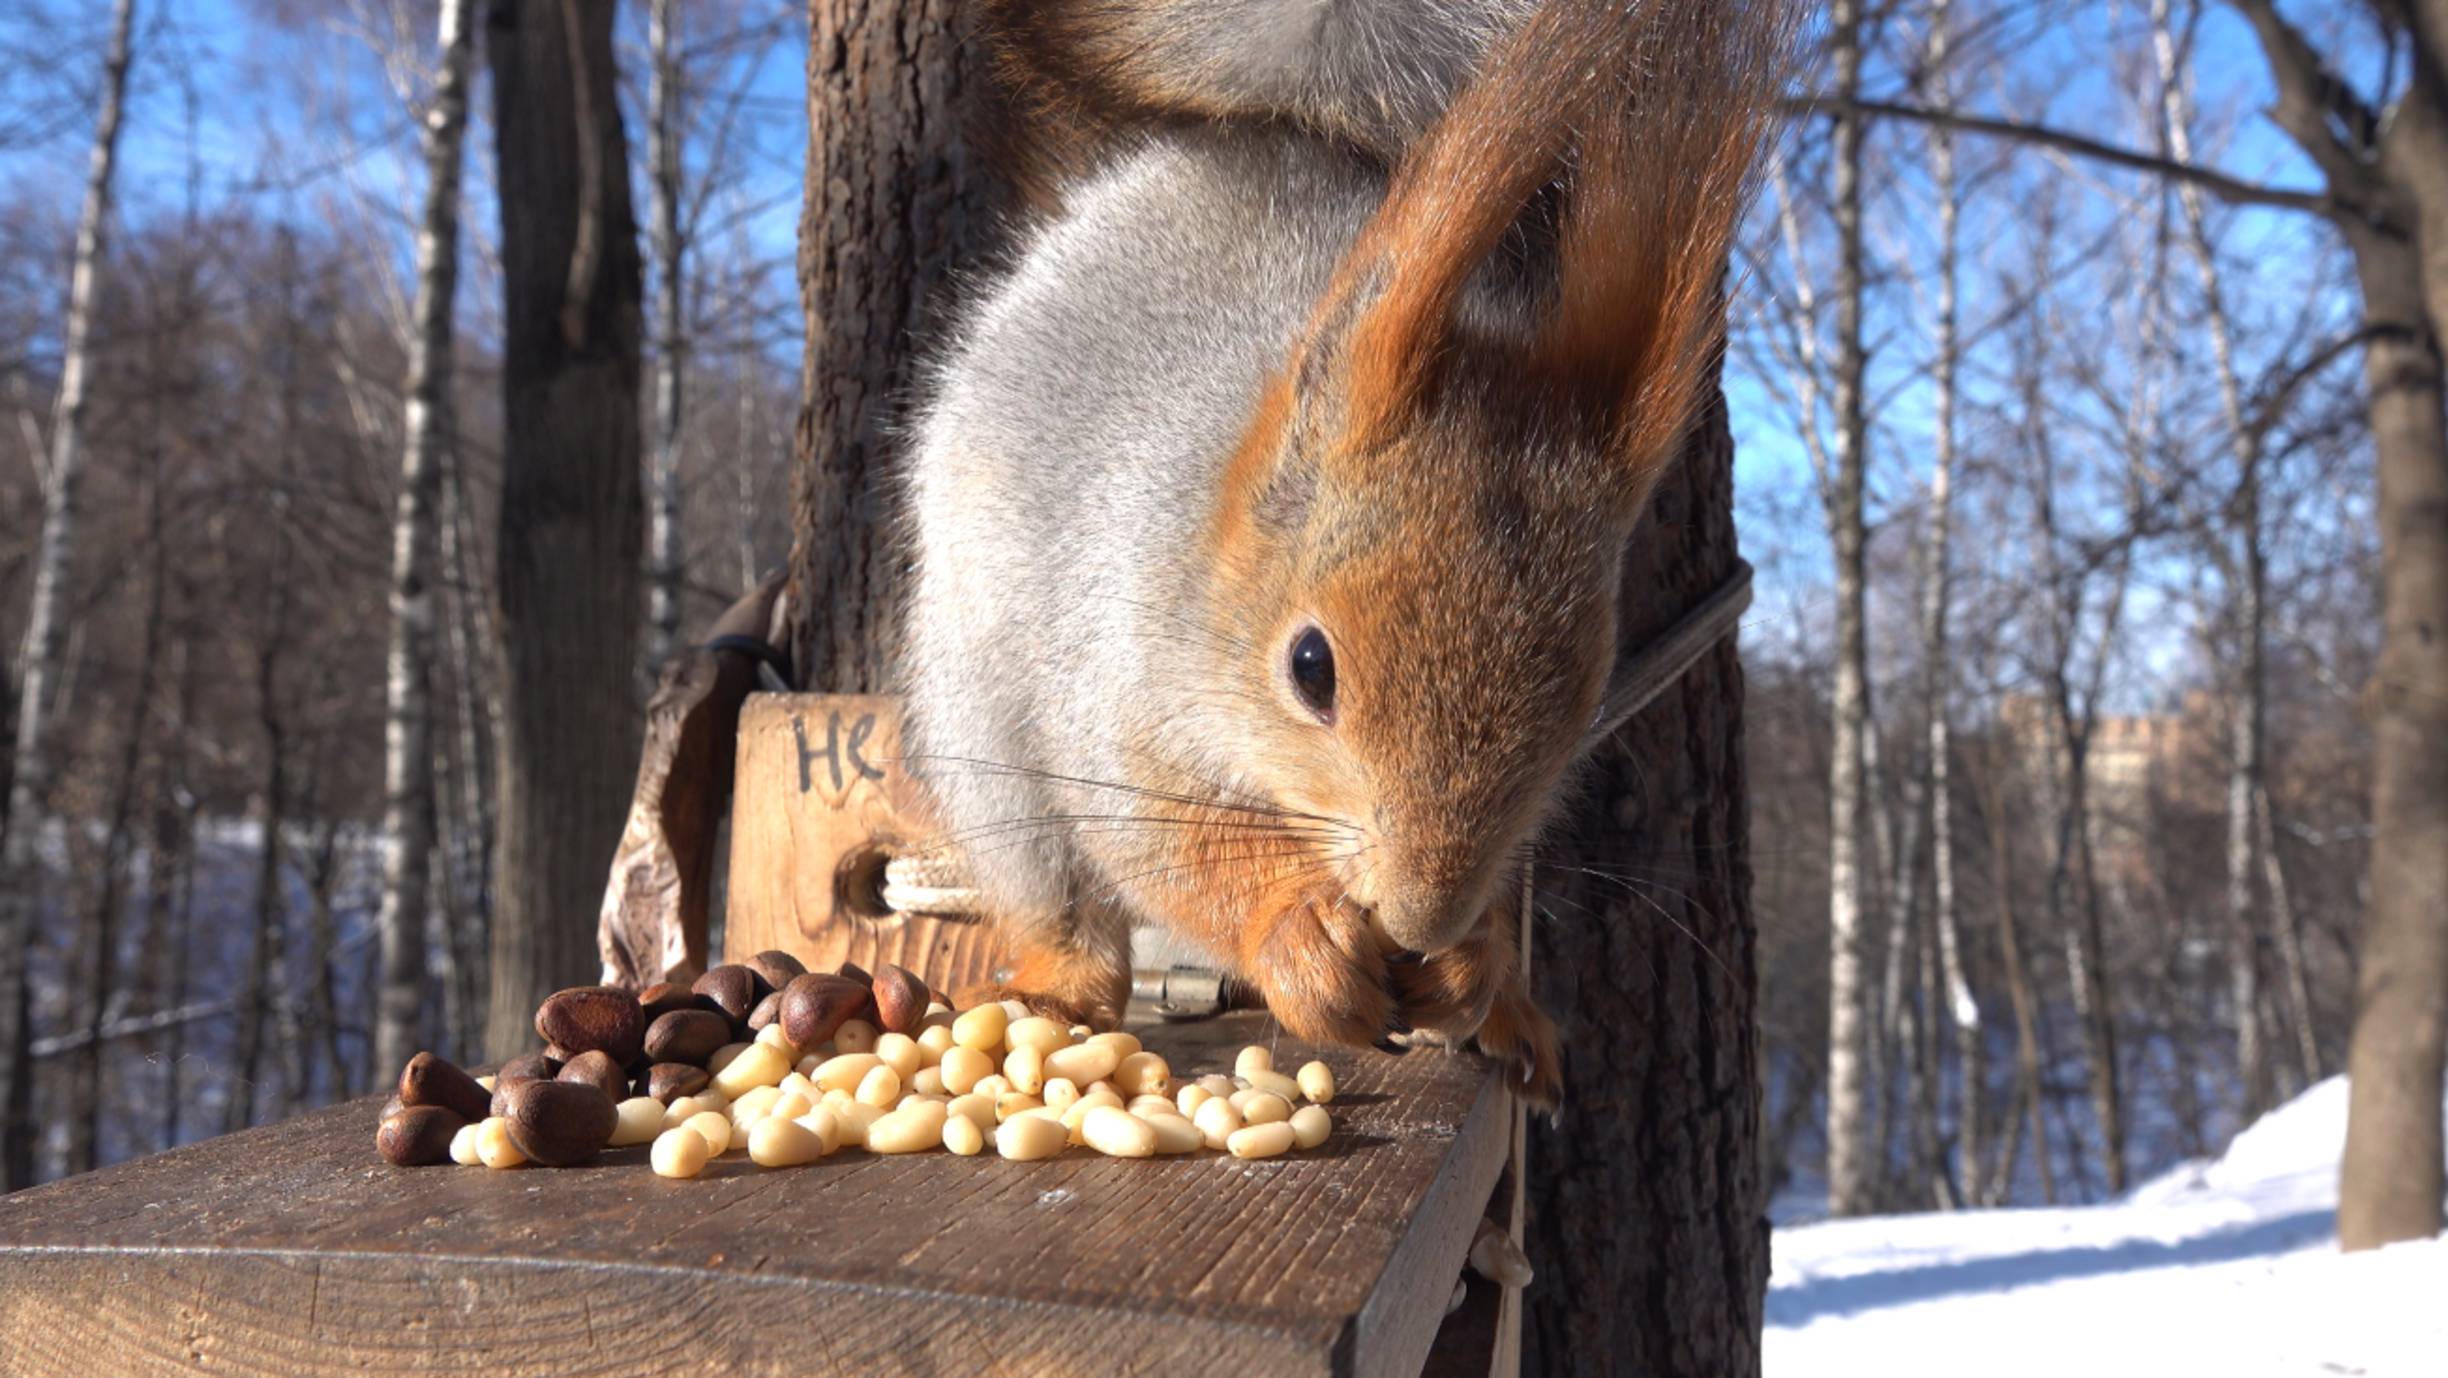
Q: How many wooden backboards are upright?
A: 1